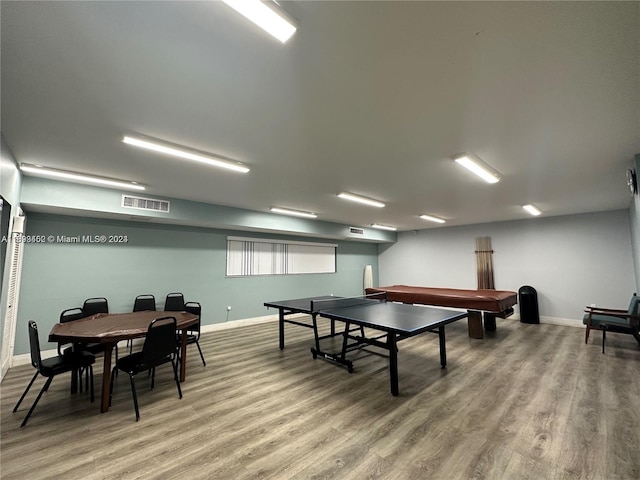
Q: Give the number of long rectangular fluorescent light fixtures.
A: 9